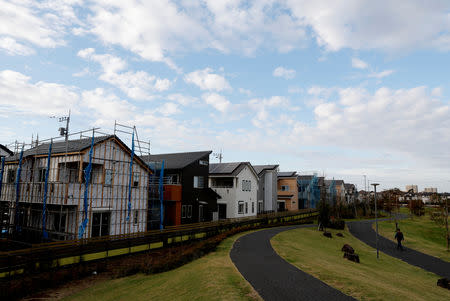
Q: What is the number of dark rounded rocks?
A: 5